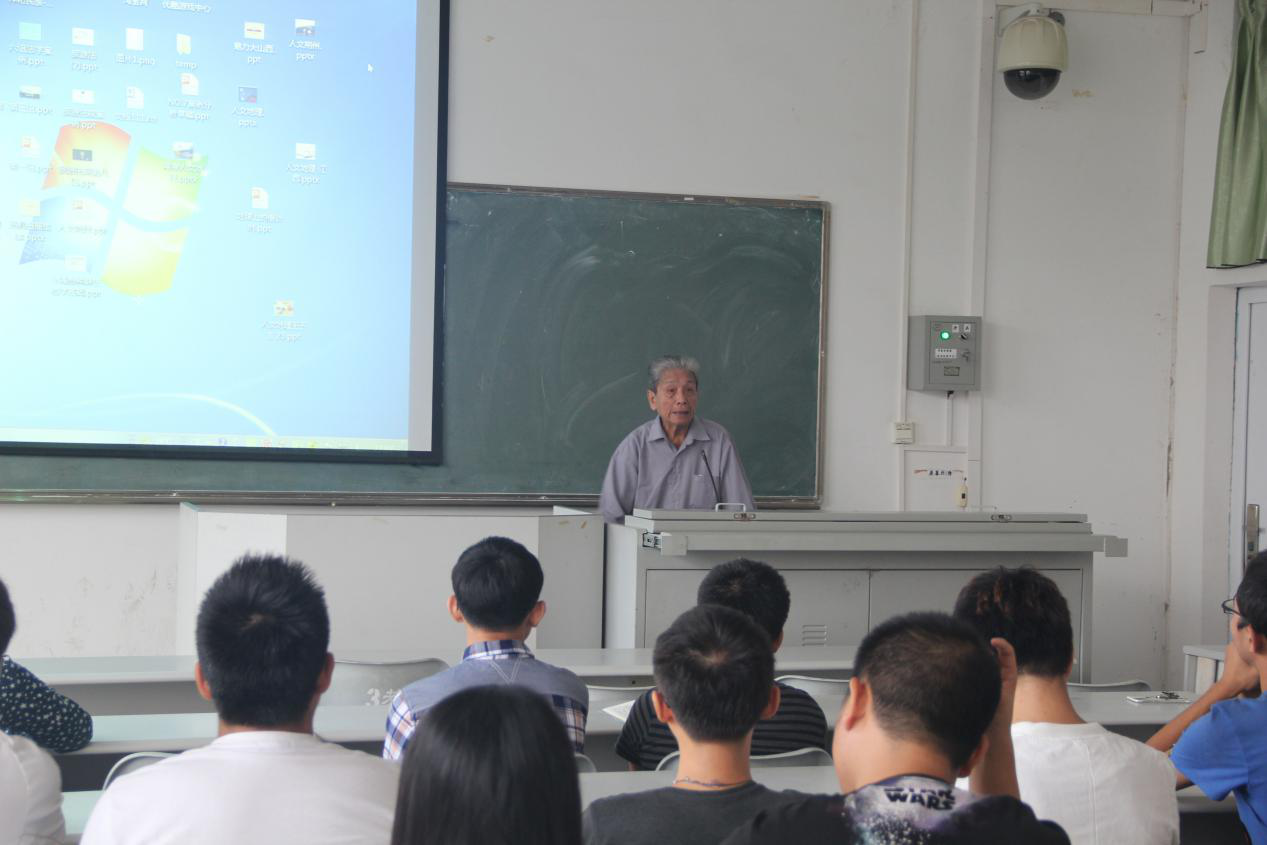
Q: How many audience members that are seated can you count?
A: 10